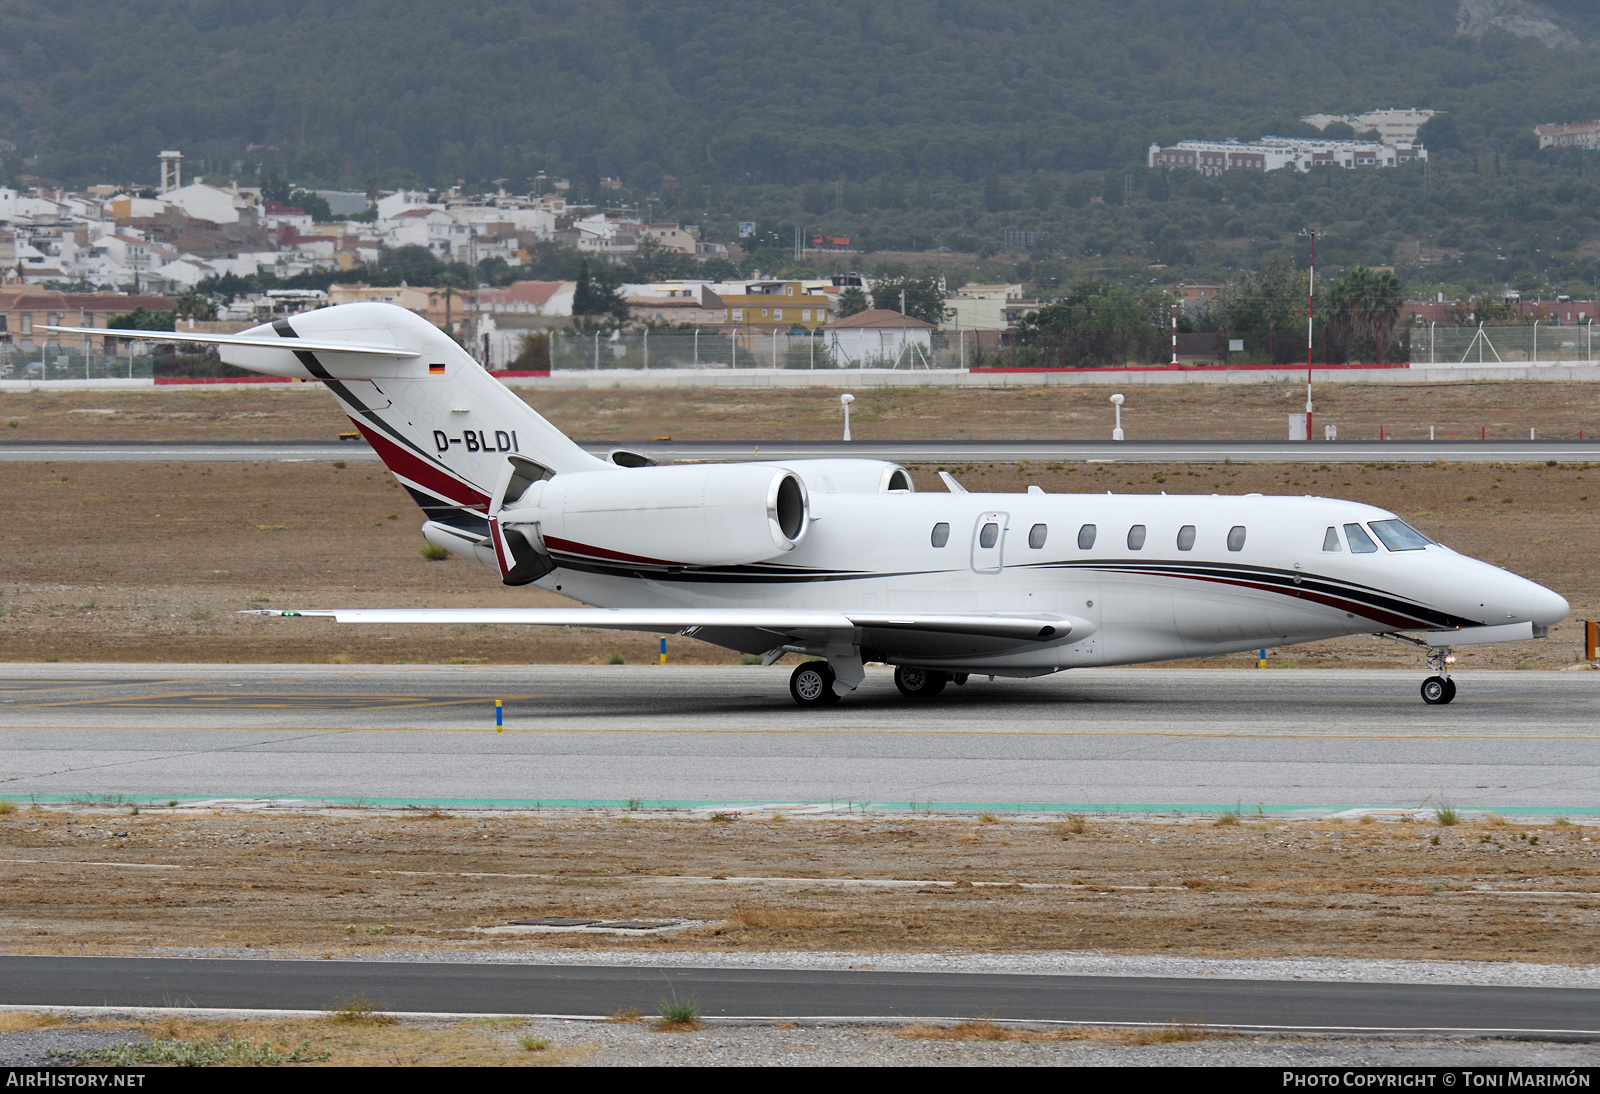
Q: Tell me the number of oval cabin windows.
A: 7